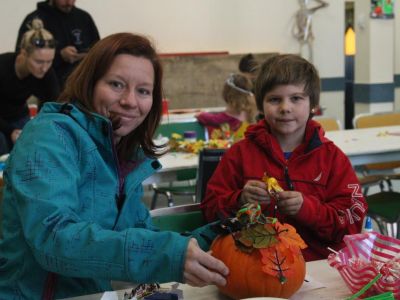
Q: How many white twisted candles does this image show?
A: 0